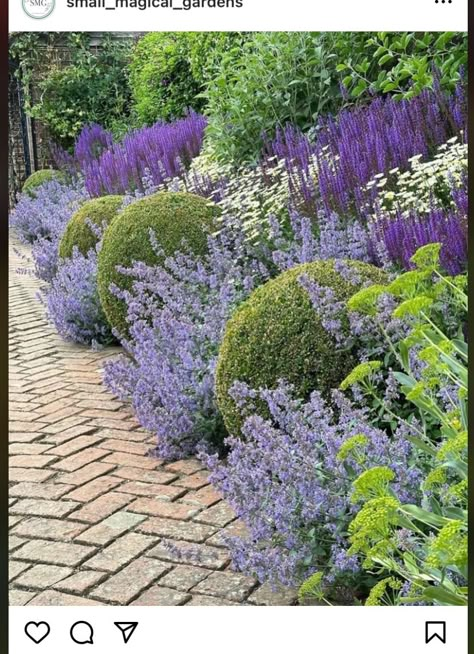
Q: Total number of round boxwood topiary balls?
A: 4